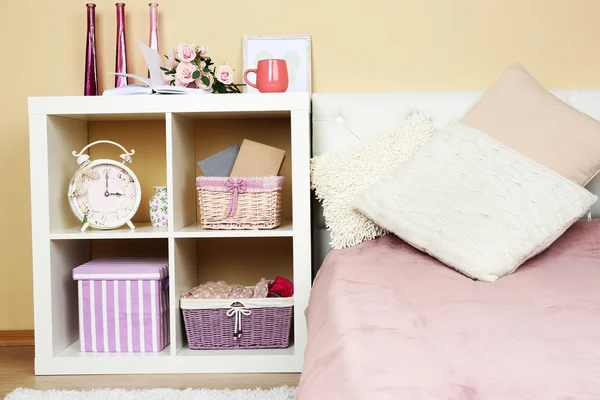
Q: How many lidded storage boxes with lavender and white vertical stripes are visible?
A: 1